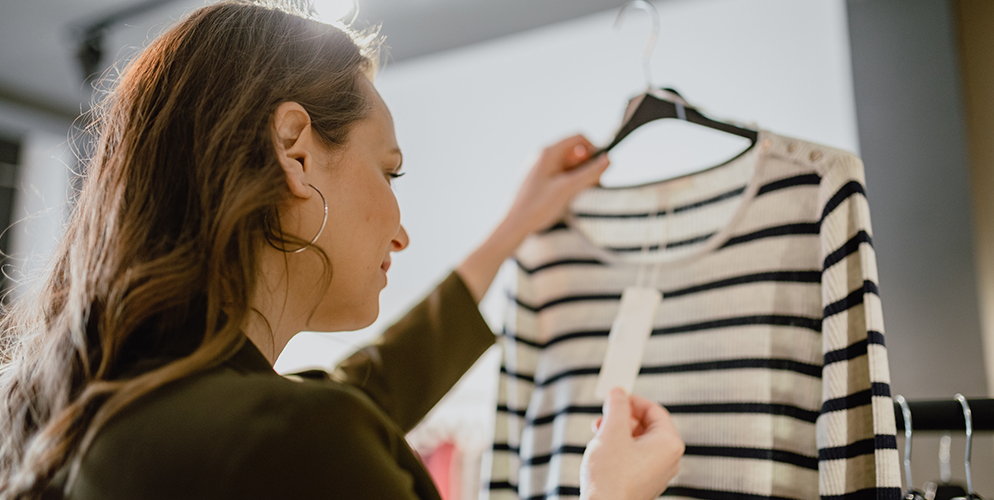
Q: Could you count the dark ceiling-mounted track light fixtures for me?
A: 1